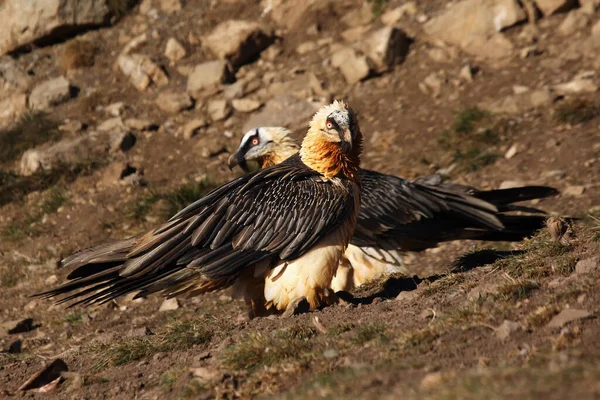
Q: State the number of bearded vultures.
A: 2